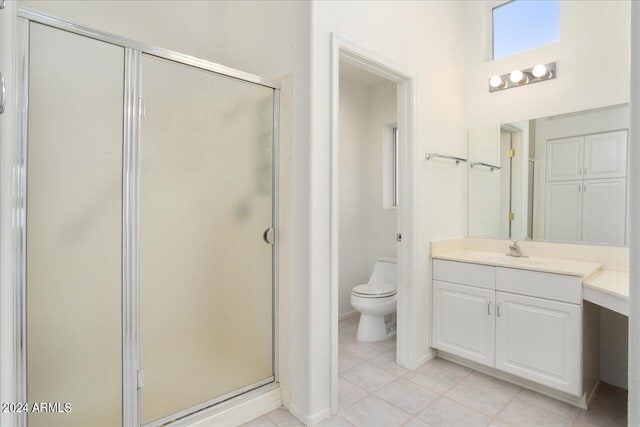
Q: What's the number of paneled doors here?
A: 6